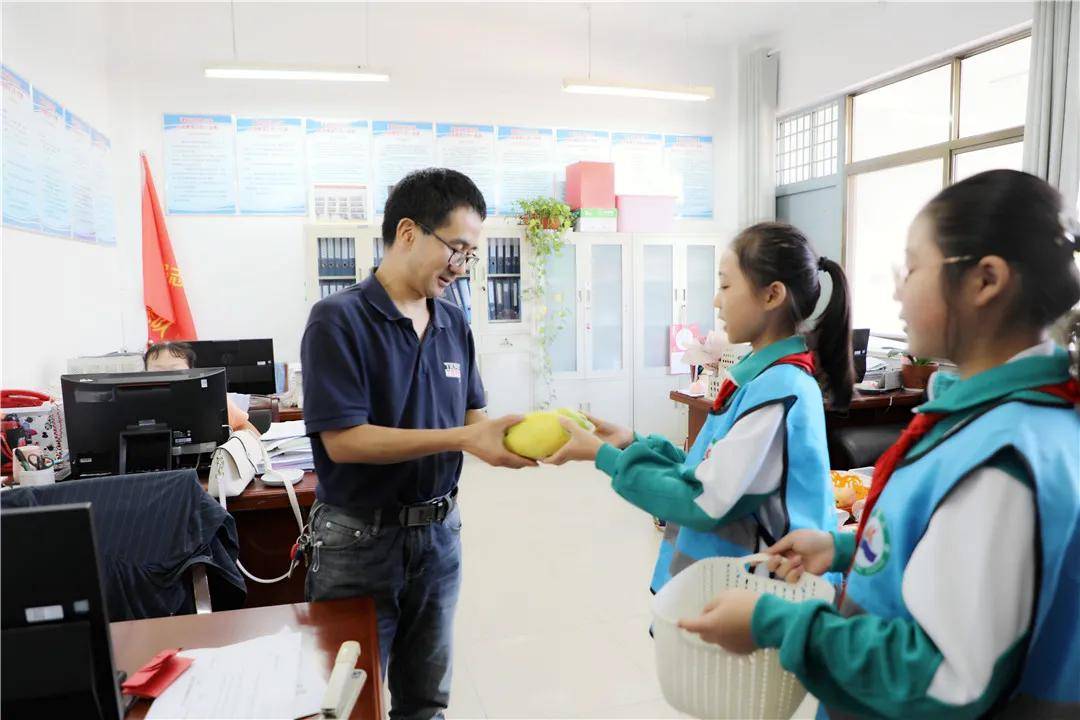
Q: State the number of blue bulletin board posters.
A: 13